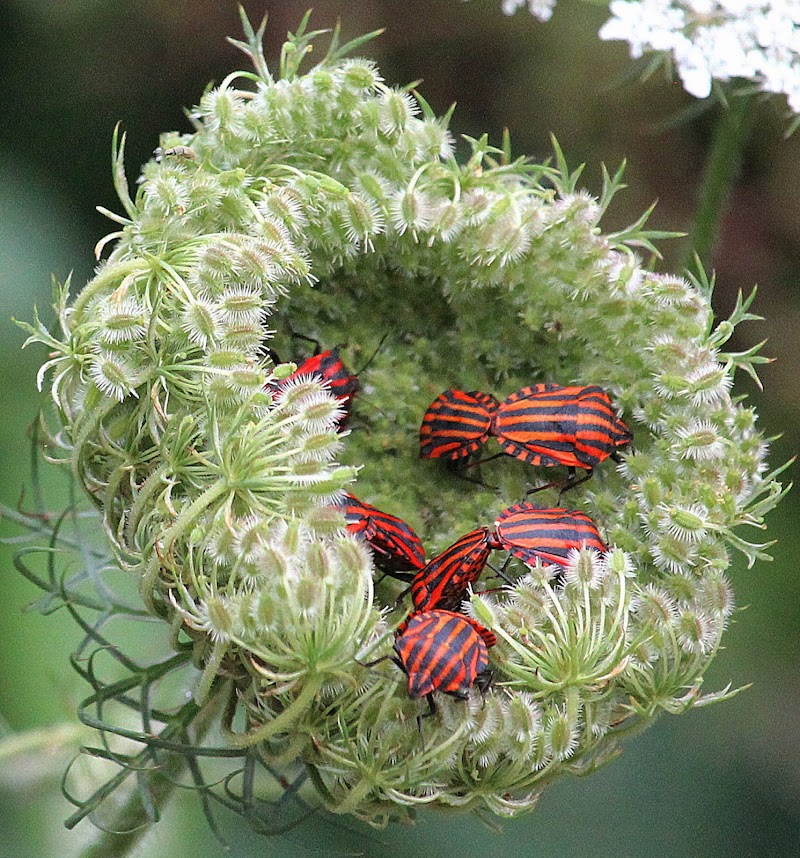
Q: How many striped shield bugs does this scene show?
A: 7